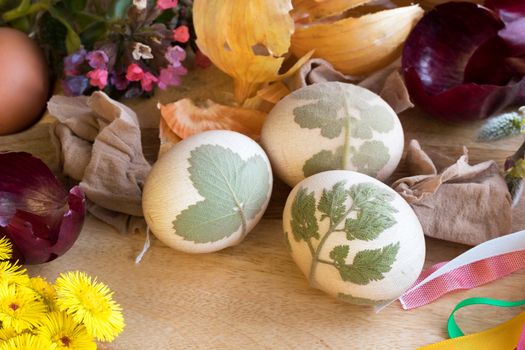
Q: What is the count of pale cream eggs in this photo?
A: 3